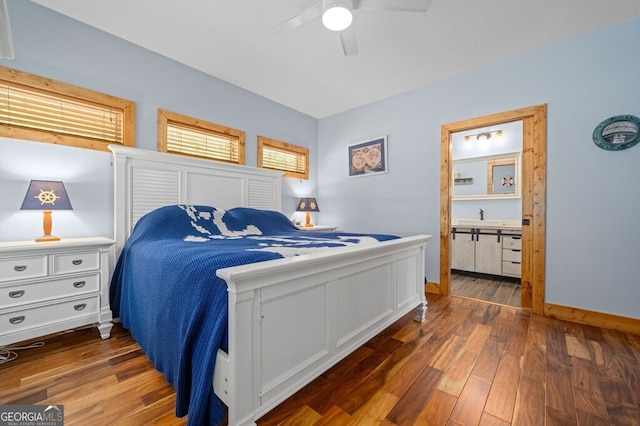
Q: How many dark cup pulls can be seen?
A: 6